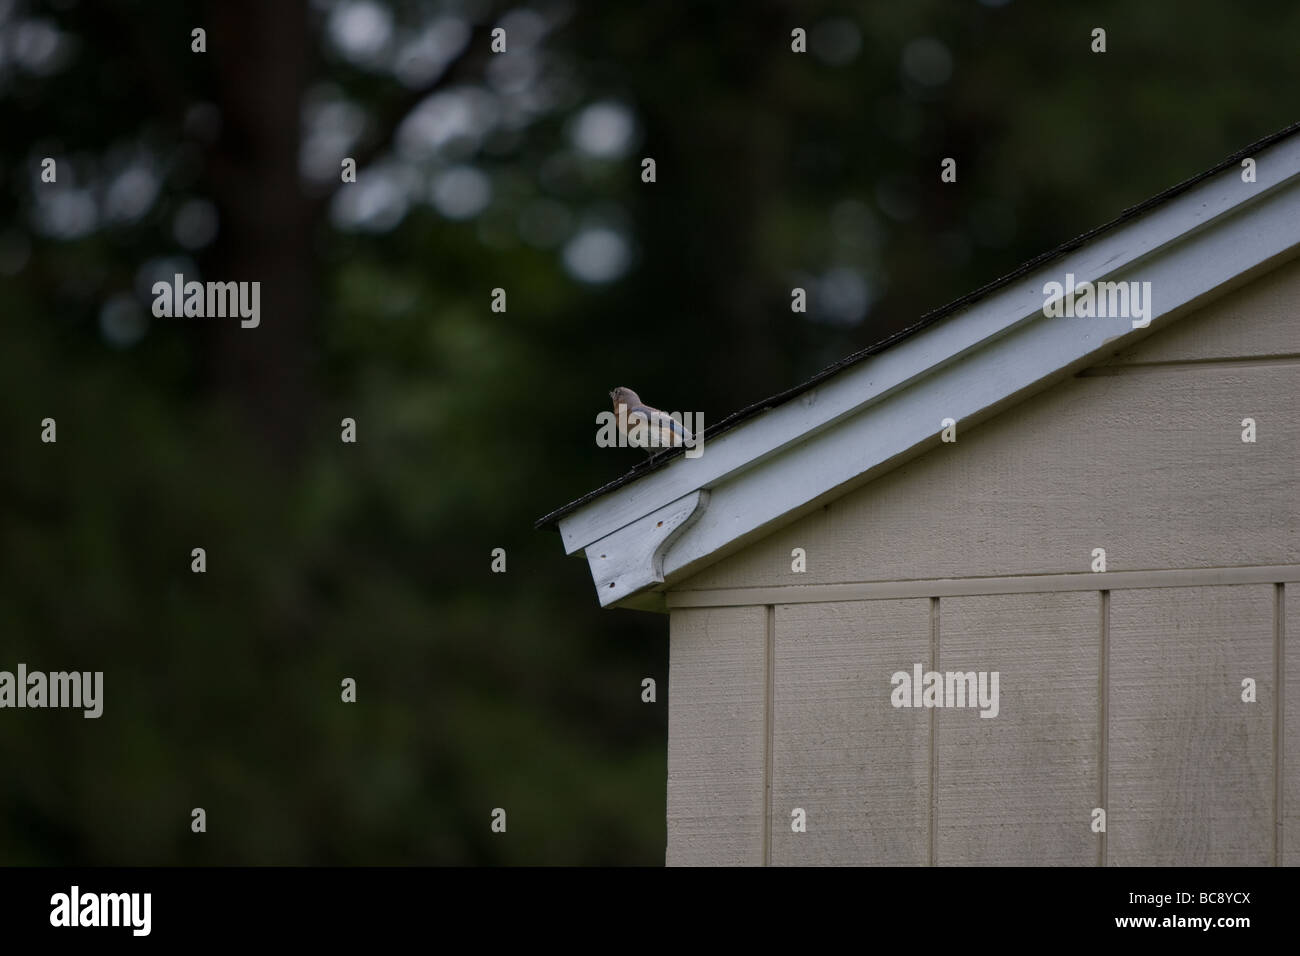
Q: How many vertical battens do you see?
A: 4